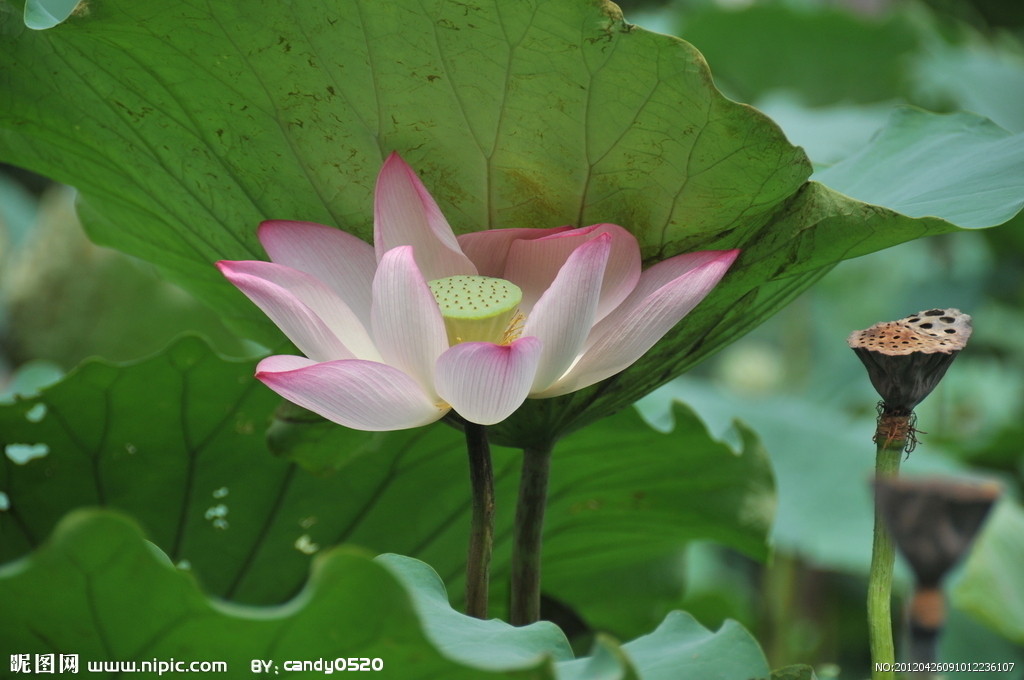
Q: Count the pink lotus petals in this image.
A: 10